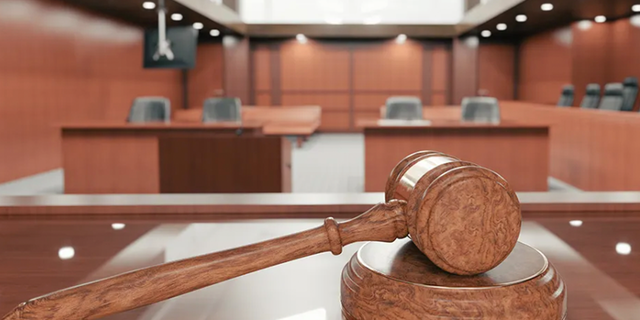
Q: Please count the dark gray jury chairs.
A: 4